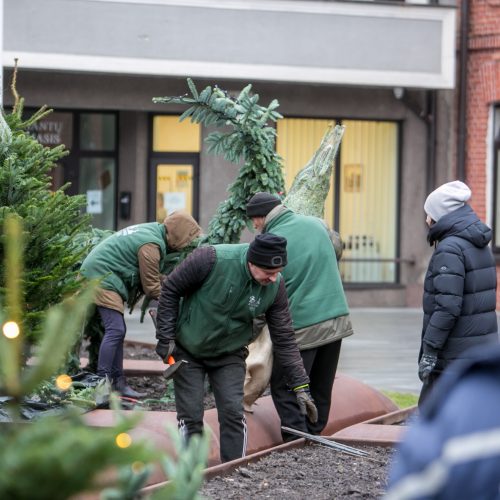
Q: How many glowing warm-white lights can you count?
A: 3